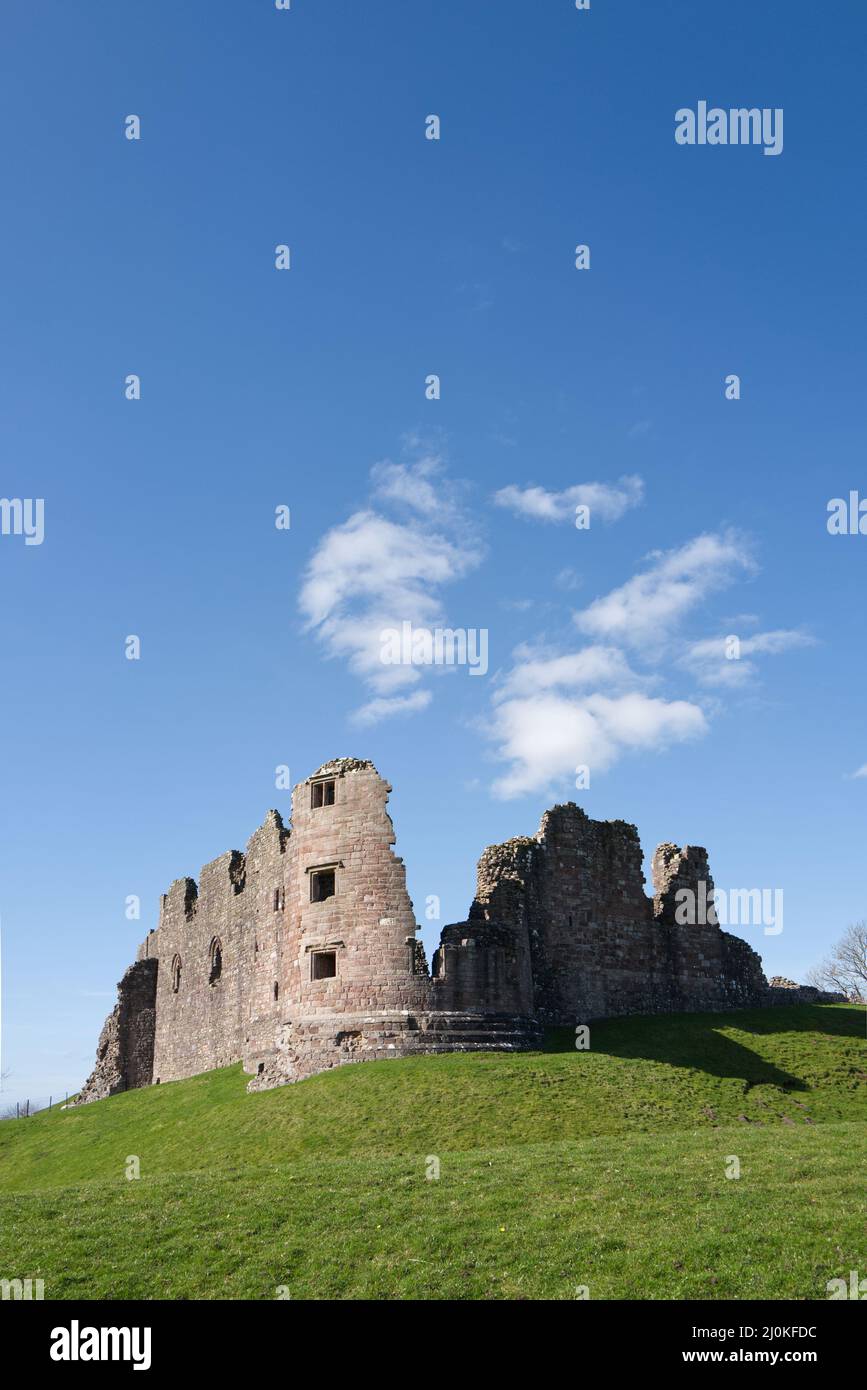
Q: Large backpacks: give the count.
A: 0